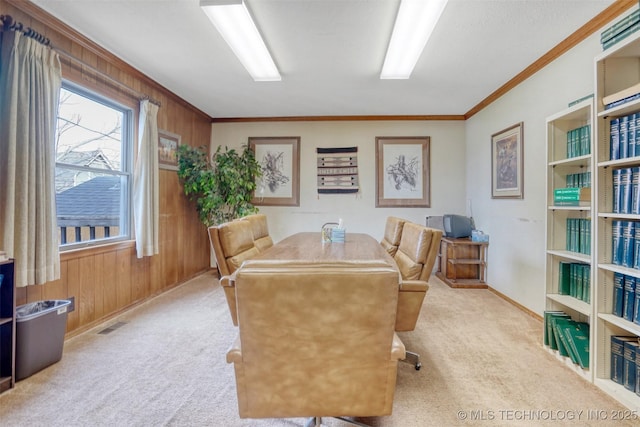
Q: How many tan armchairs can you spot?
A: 5